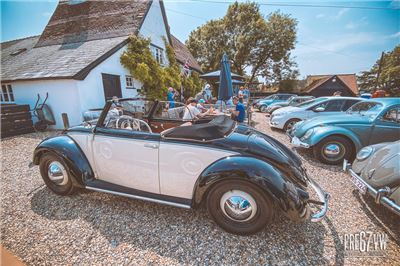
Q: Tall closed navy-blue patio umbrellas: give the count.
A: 1